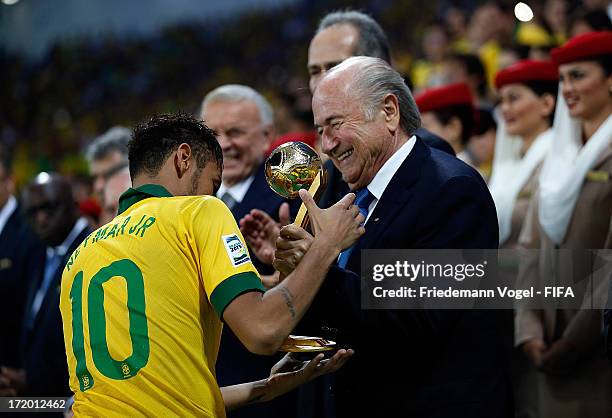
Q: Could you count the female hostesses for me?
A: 3